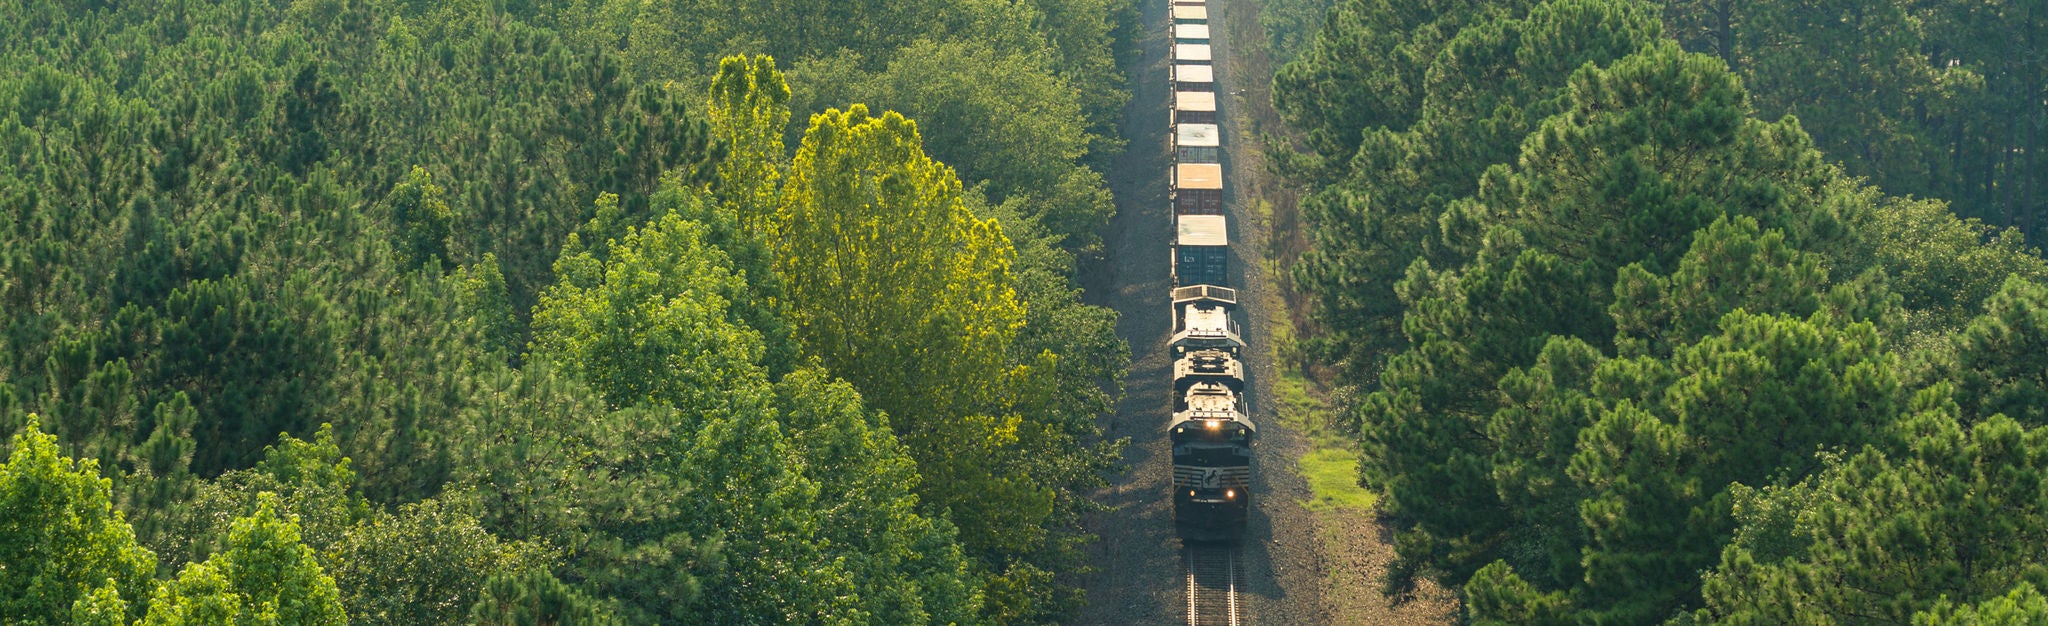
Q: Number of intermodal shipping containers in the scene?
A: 9